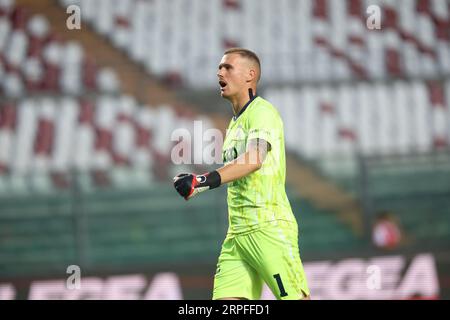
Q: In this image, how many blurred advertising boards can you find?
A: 2